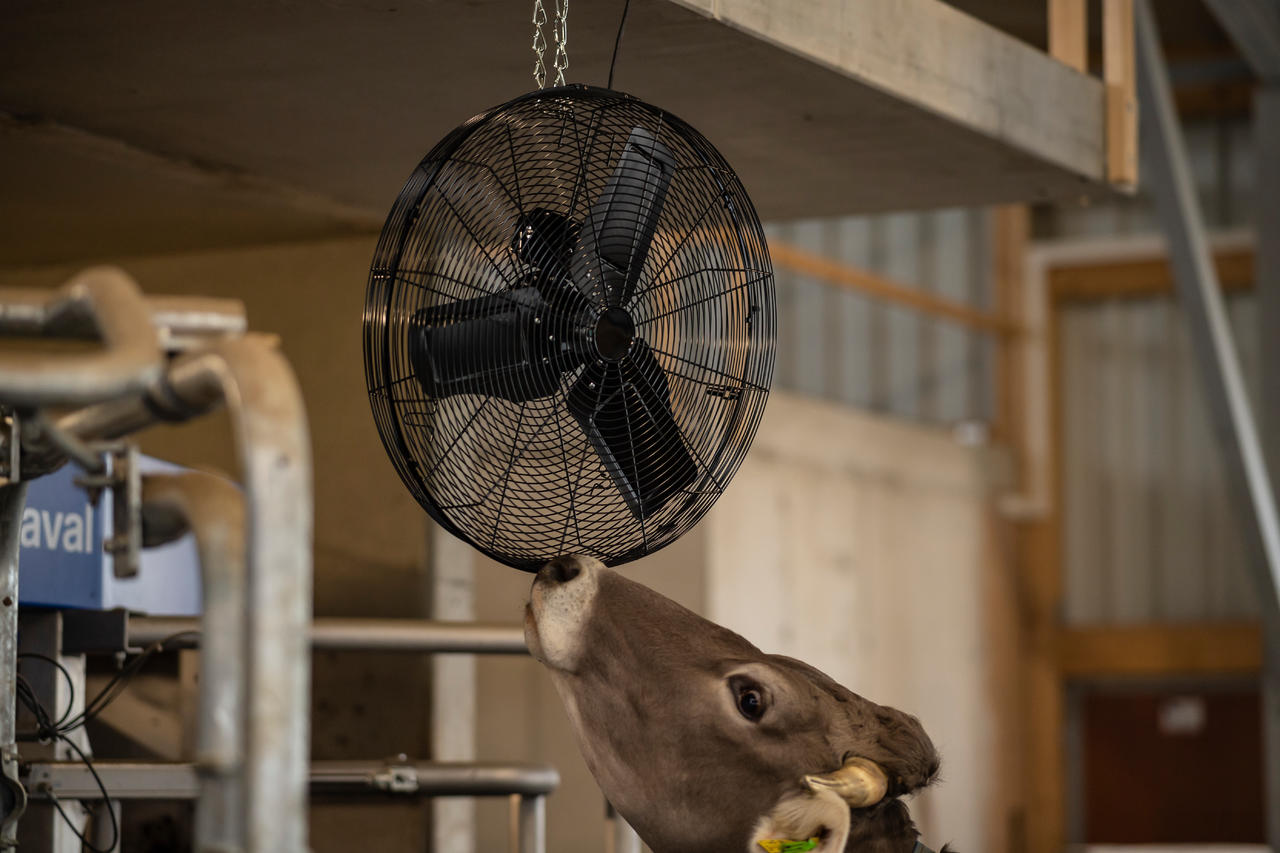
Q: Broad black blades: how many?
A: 3